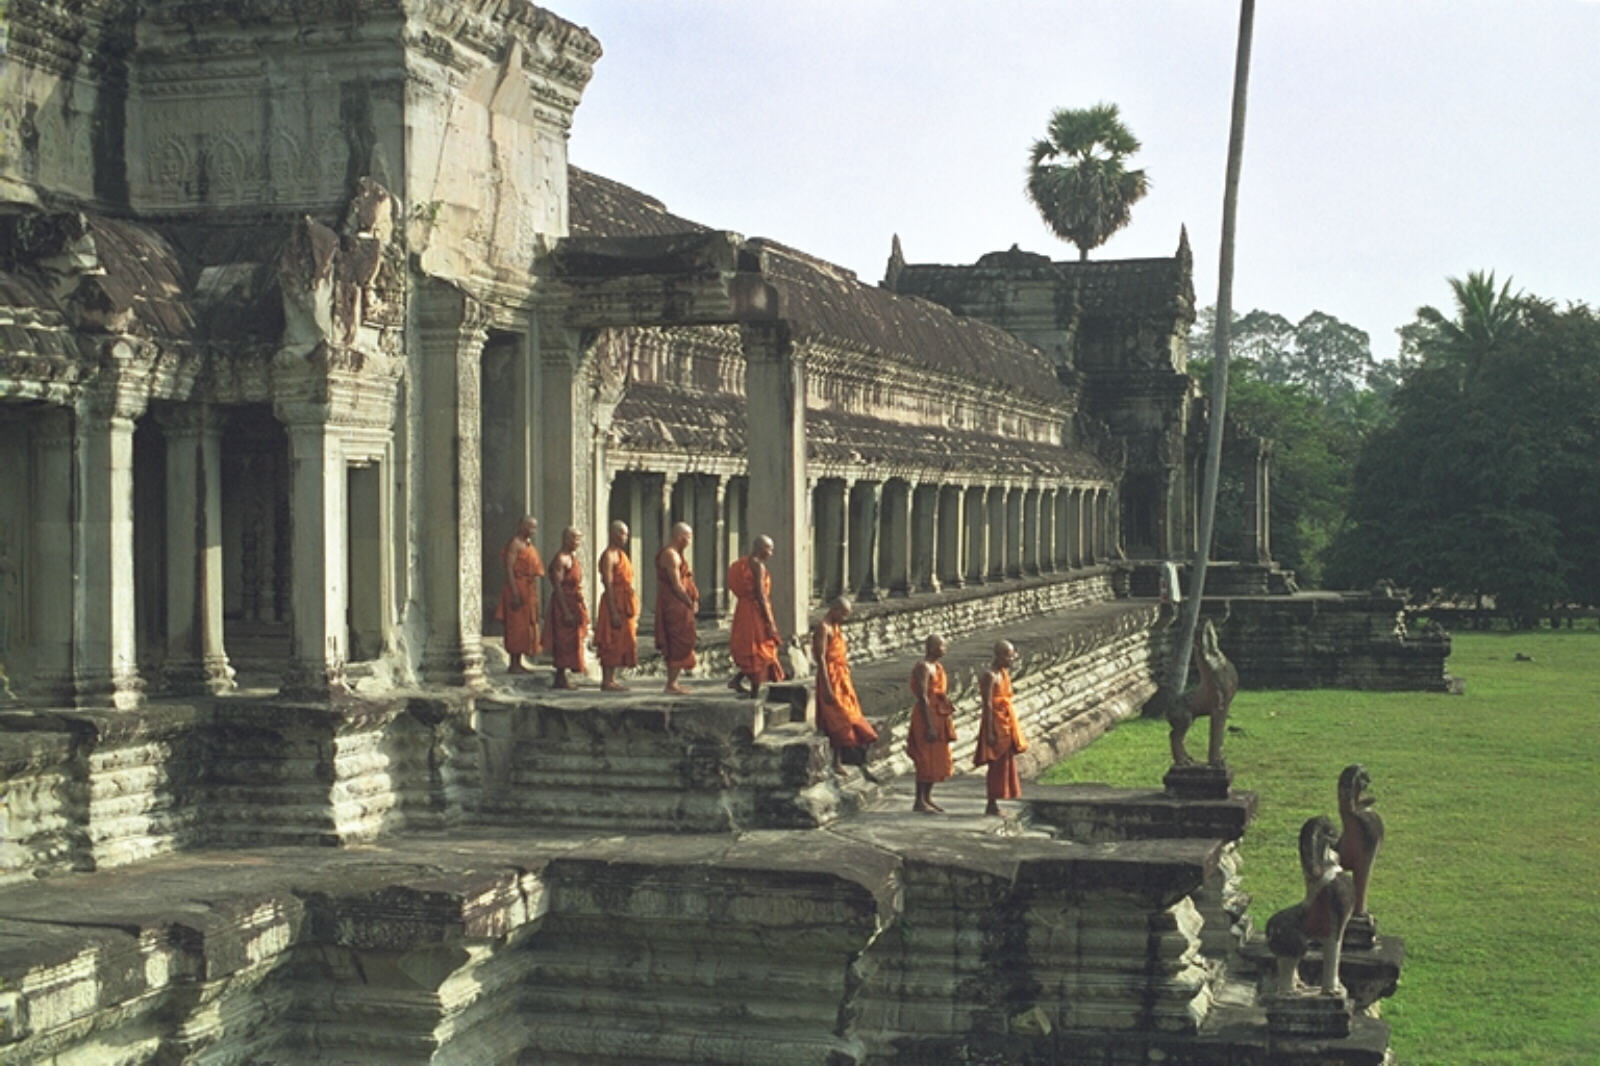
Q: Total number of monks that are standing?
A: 8